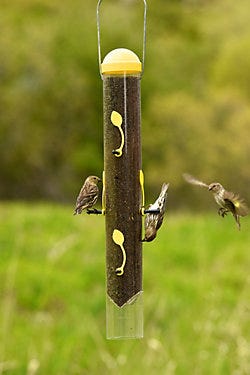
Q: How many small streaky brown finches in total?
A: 3